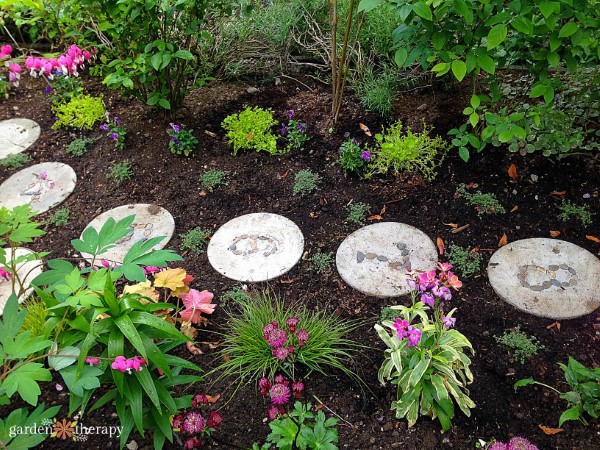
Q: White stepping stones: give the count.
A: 7